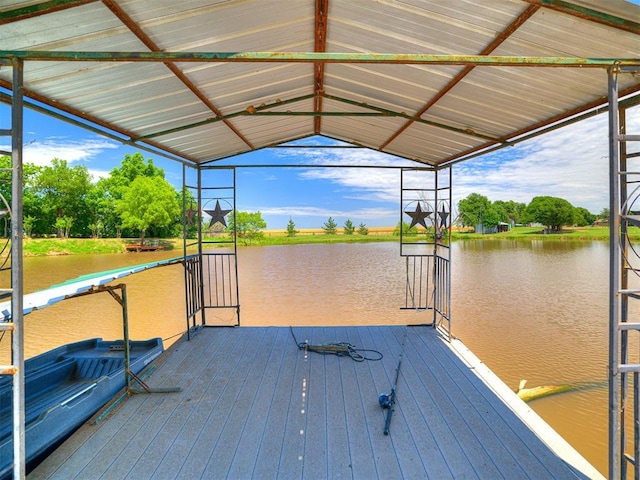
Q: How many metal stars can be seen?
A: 4